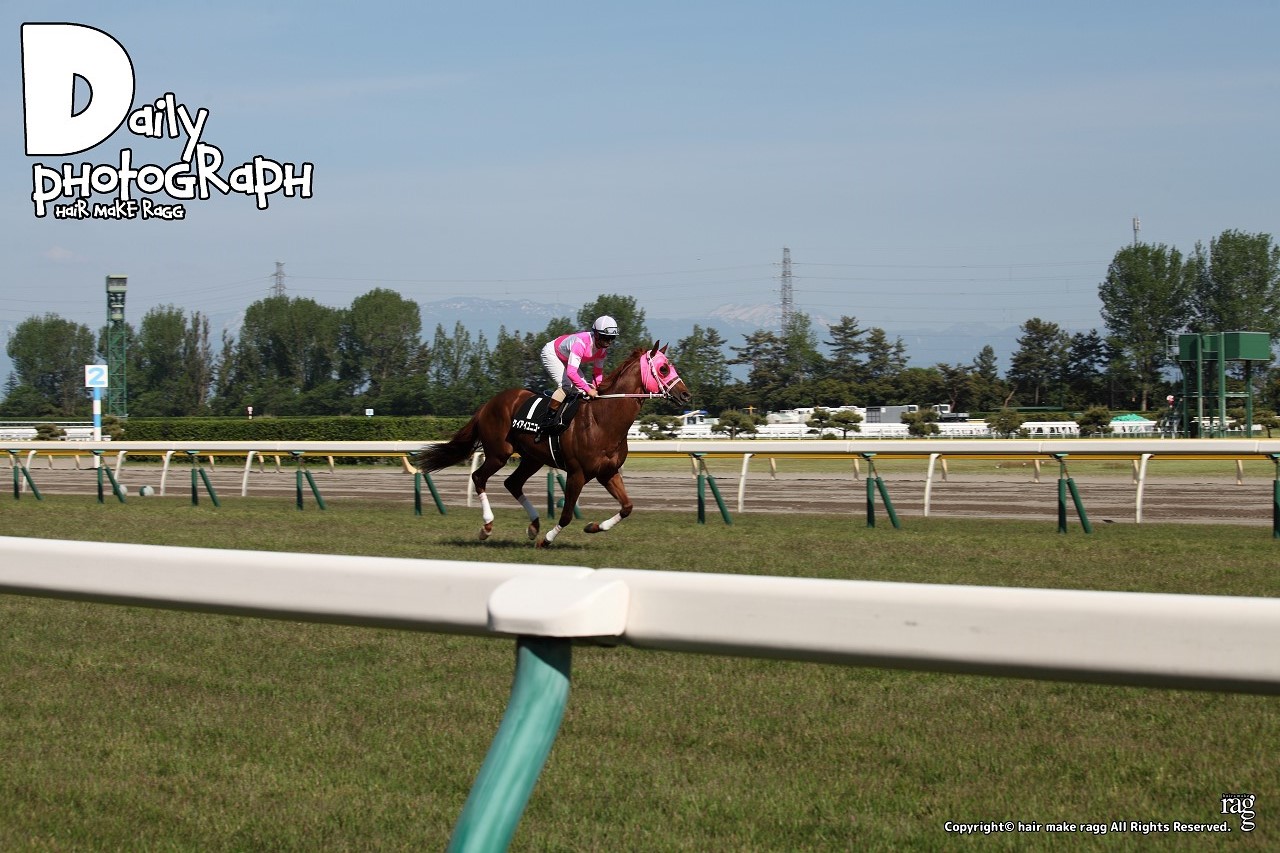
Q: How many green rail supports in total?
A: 11